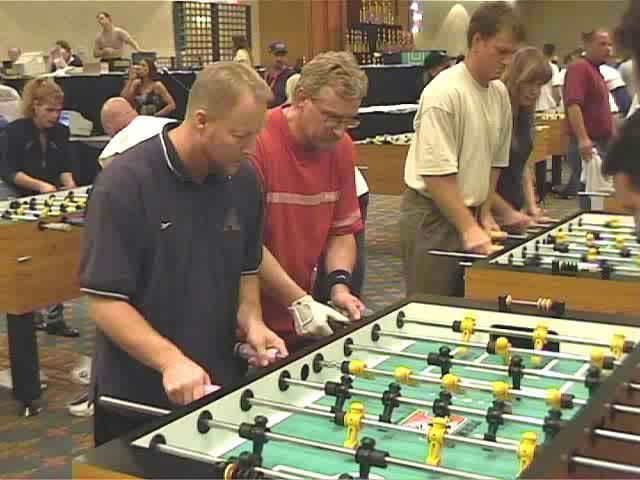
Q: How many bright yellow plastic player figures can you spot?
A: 13